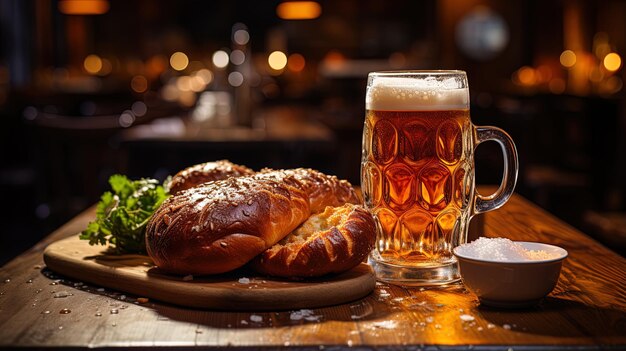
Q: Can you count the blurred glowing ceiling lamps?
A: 2